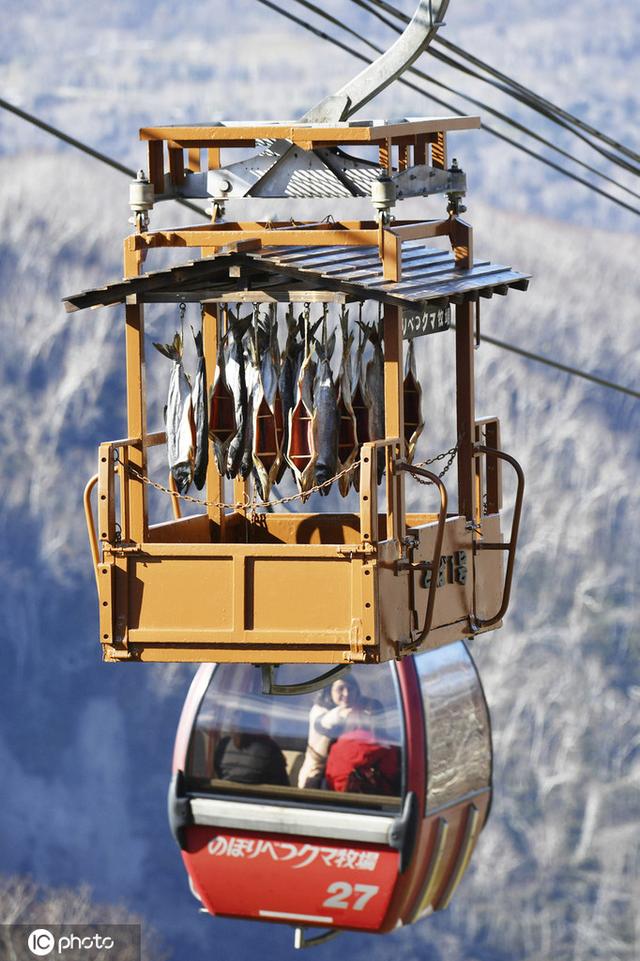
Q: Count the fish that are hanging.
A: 15